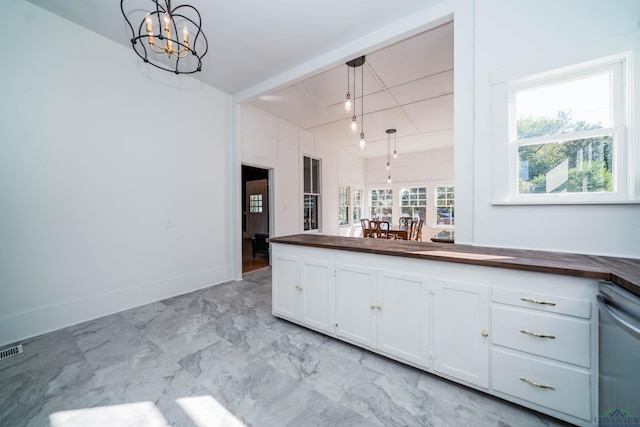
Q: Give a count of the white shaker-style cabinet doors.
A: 5